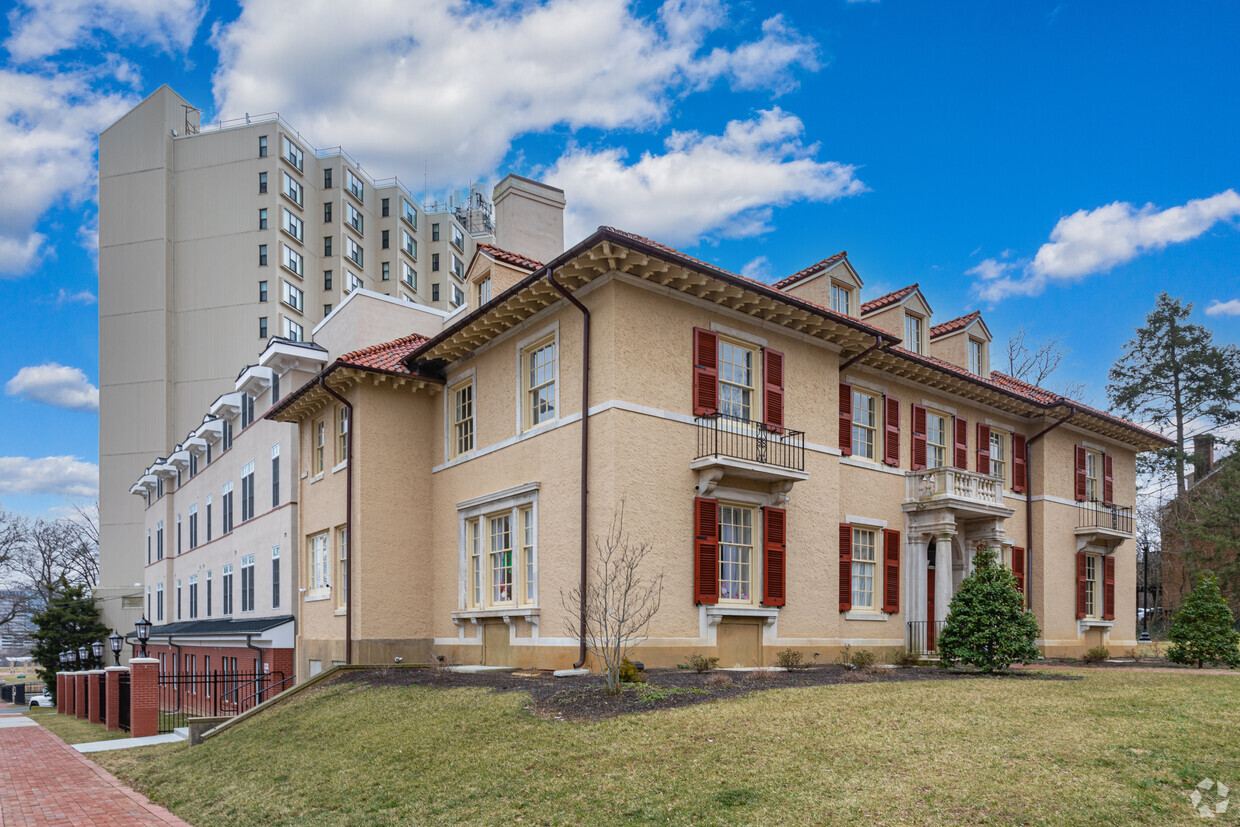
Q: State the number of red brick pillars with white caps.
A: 6